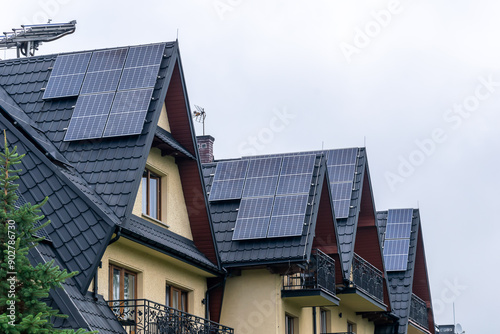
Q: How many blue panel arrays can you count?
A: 4